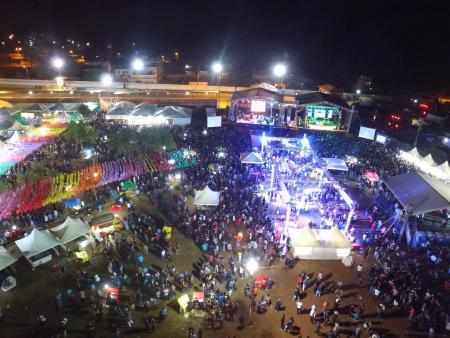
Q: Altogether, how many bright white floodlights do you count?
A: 6